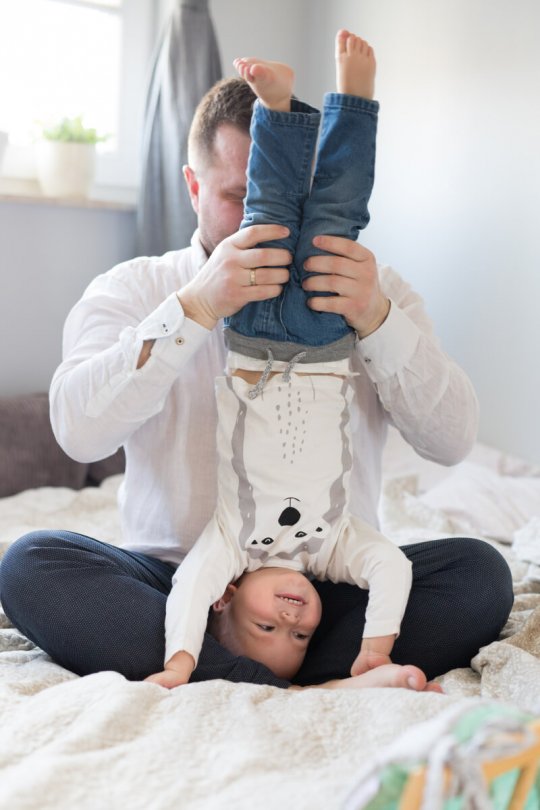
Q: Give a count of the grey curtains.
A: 1